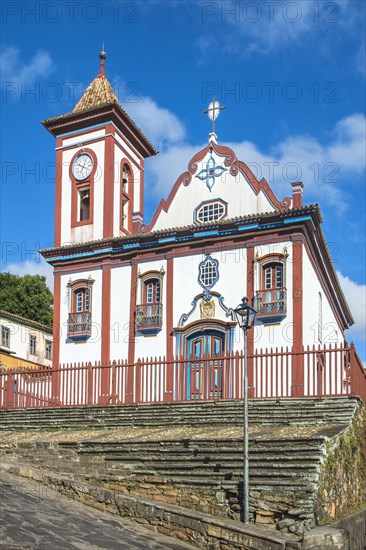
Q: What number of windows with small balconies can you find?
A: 3